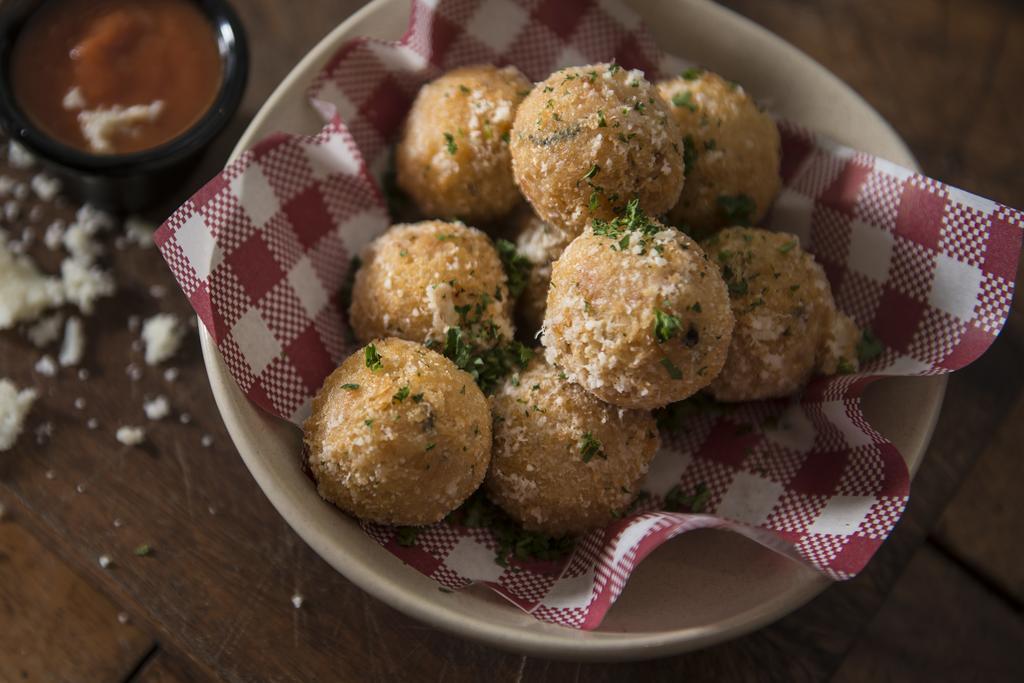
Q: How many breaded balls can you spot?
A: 9